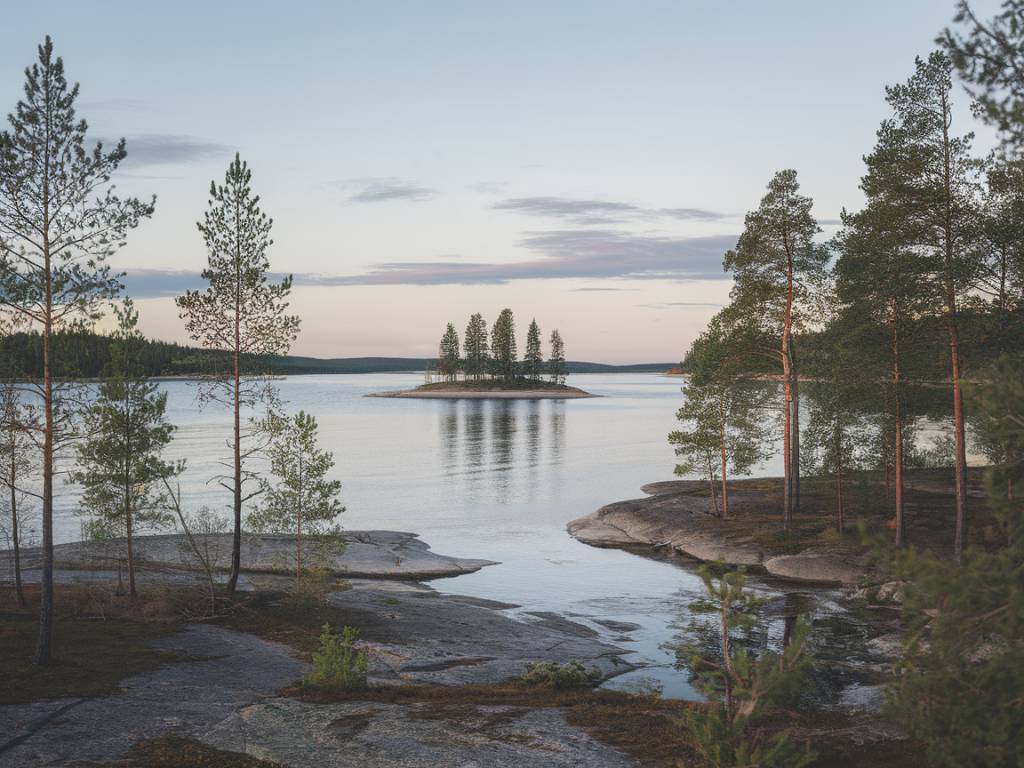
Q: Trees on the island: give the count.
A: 5